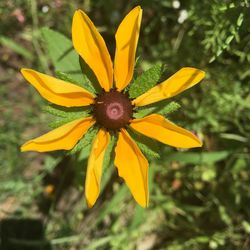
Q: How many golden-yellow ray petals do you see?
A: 8